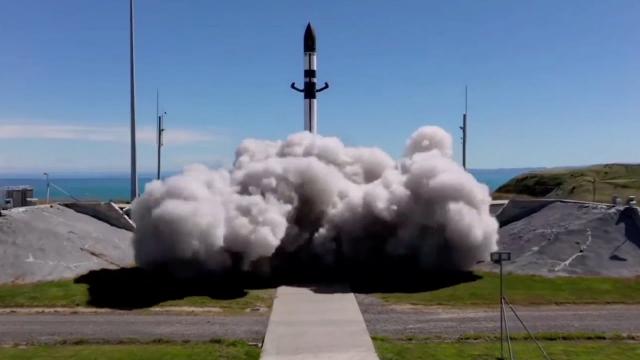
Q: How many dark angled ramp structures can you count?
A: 2